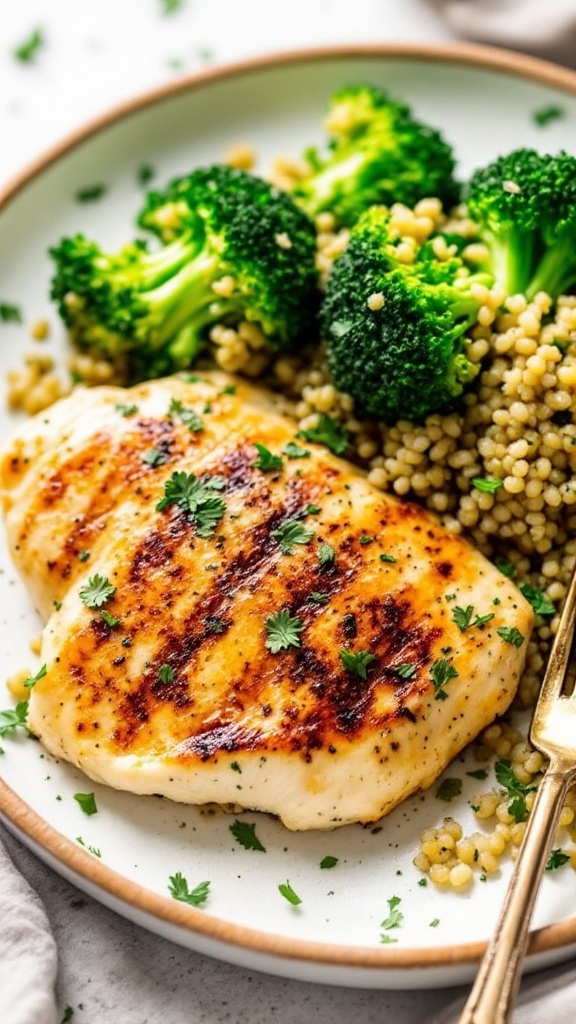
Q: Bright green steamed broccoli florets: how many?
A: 4